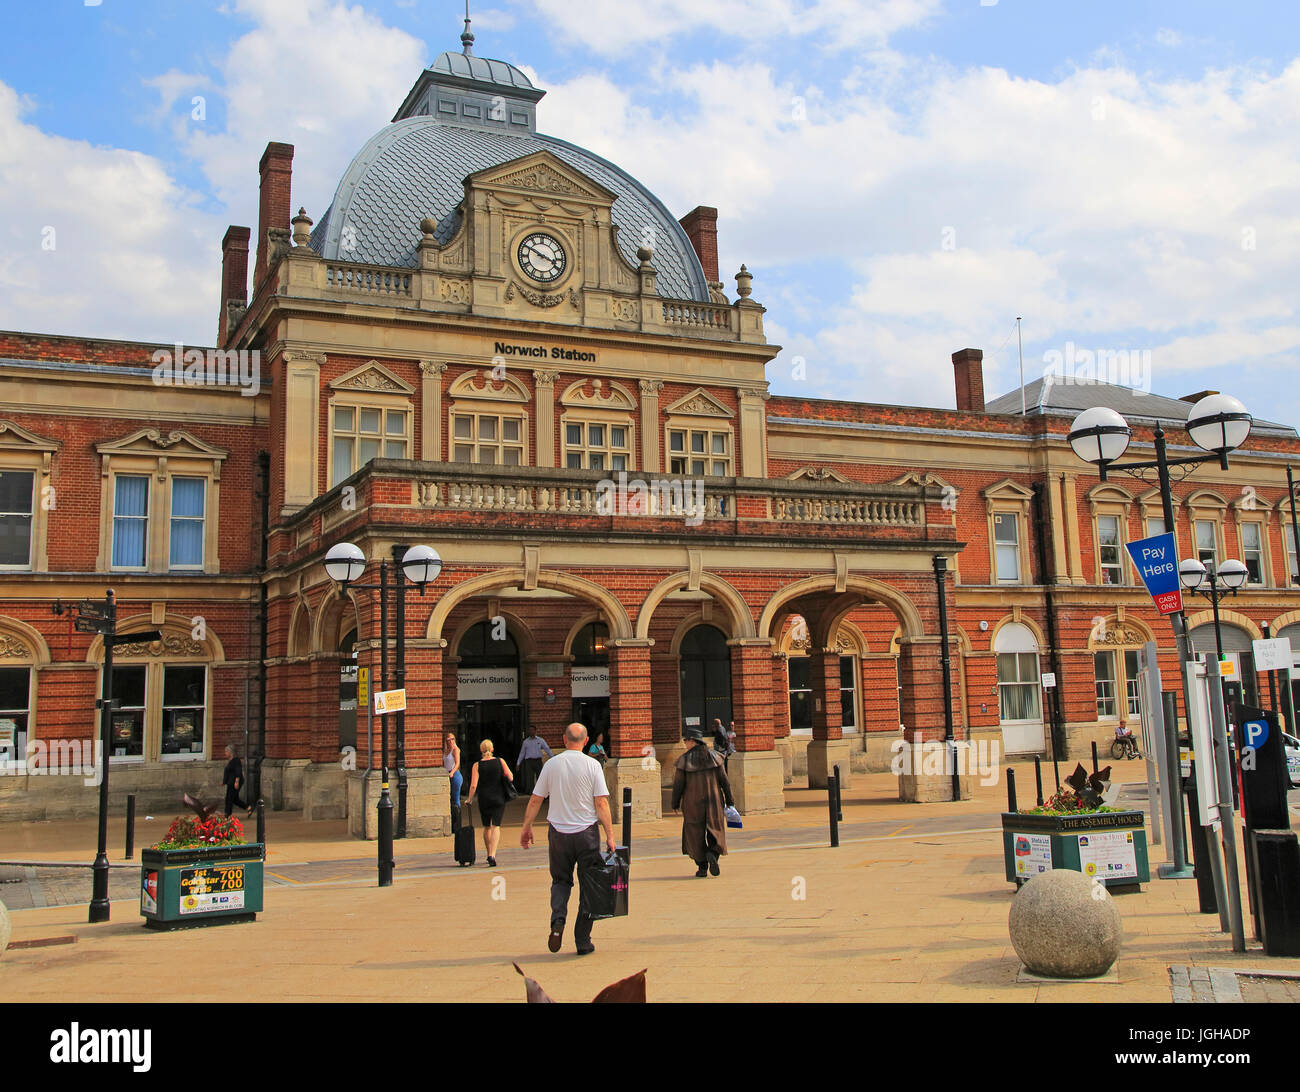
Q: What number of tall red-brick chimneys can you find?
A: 4